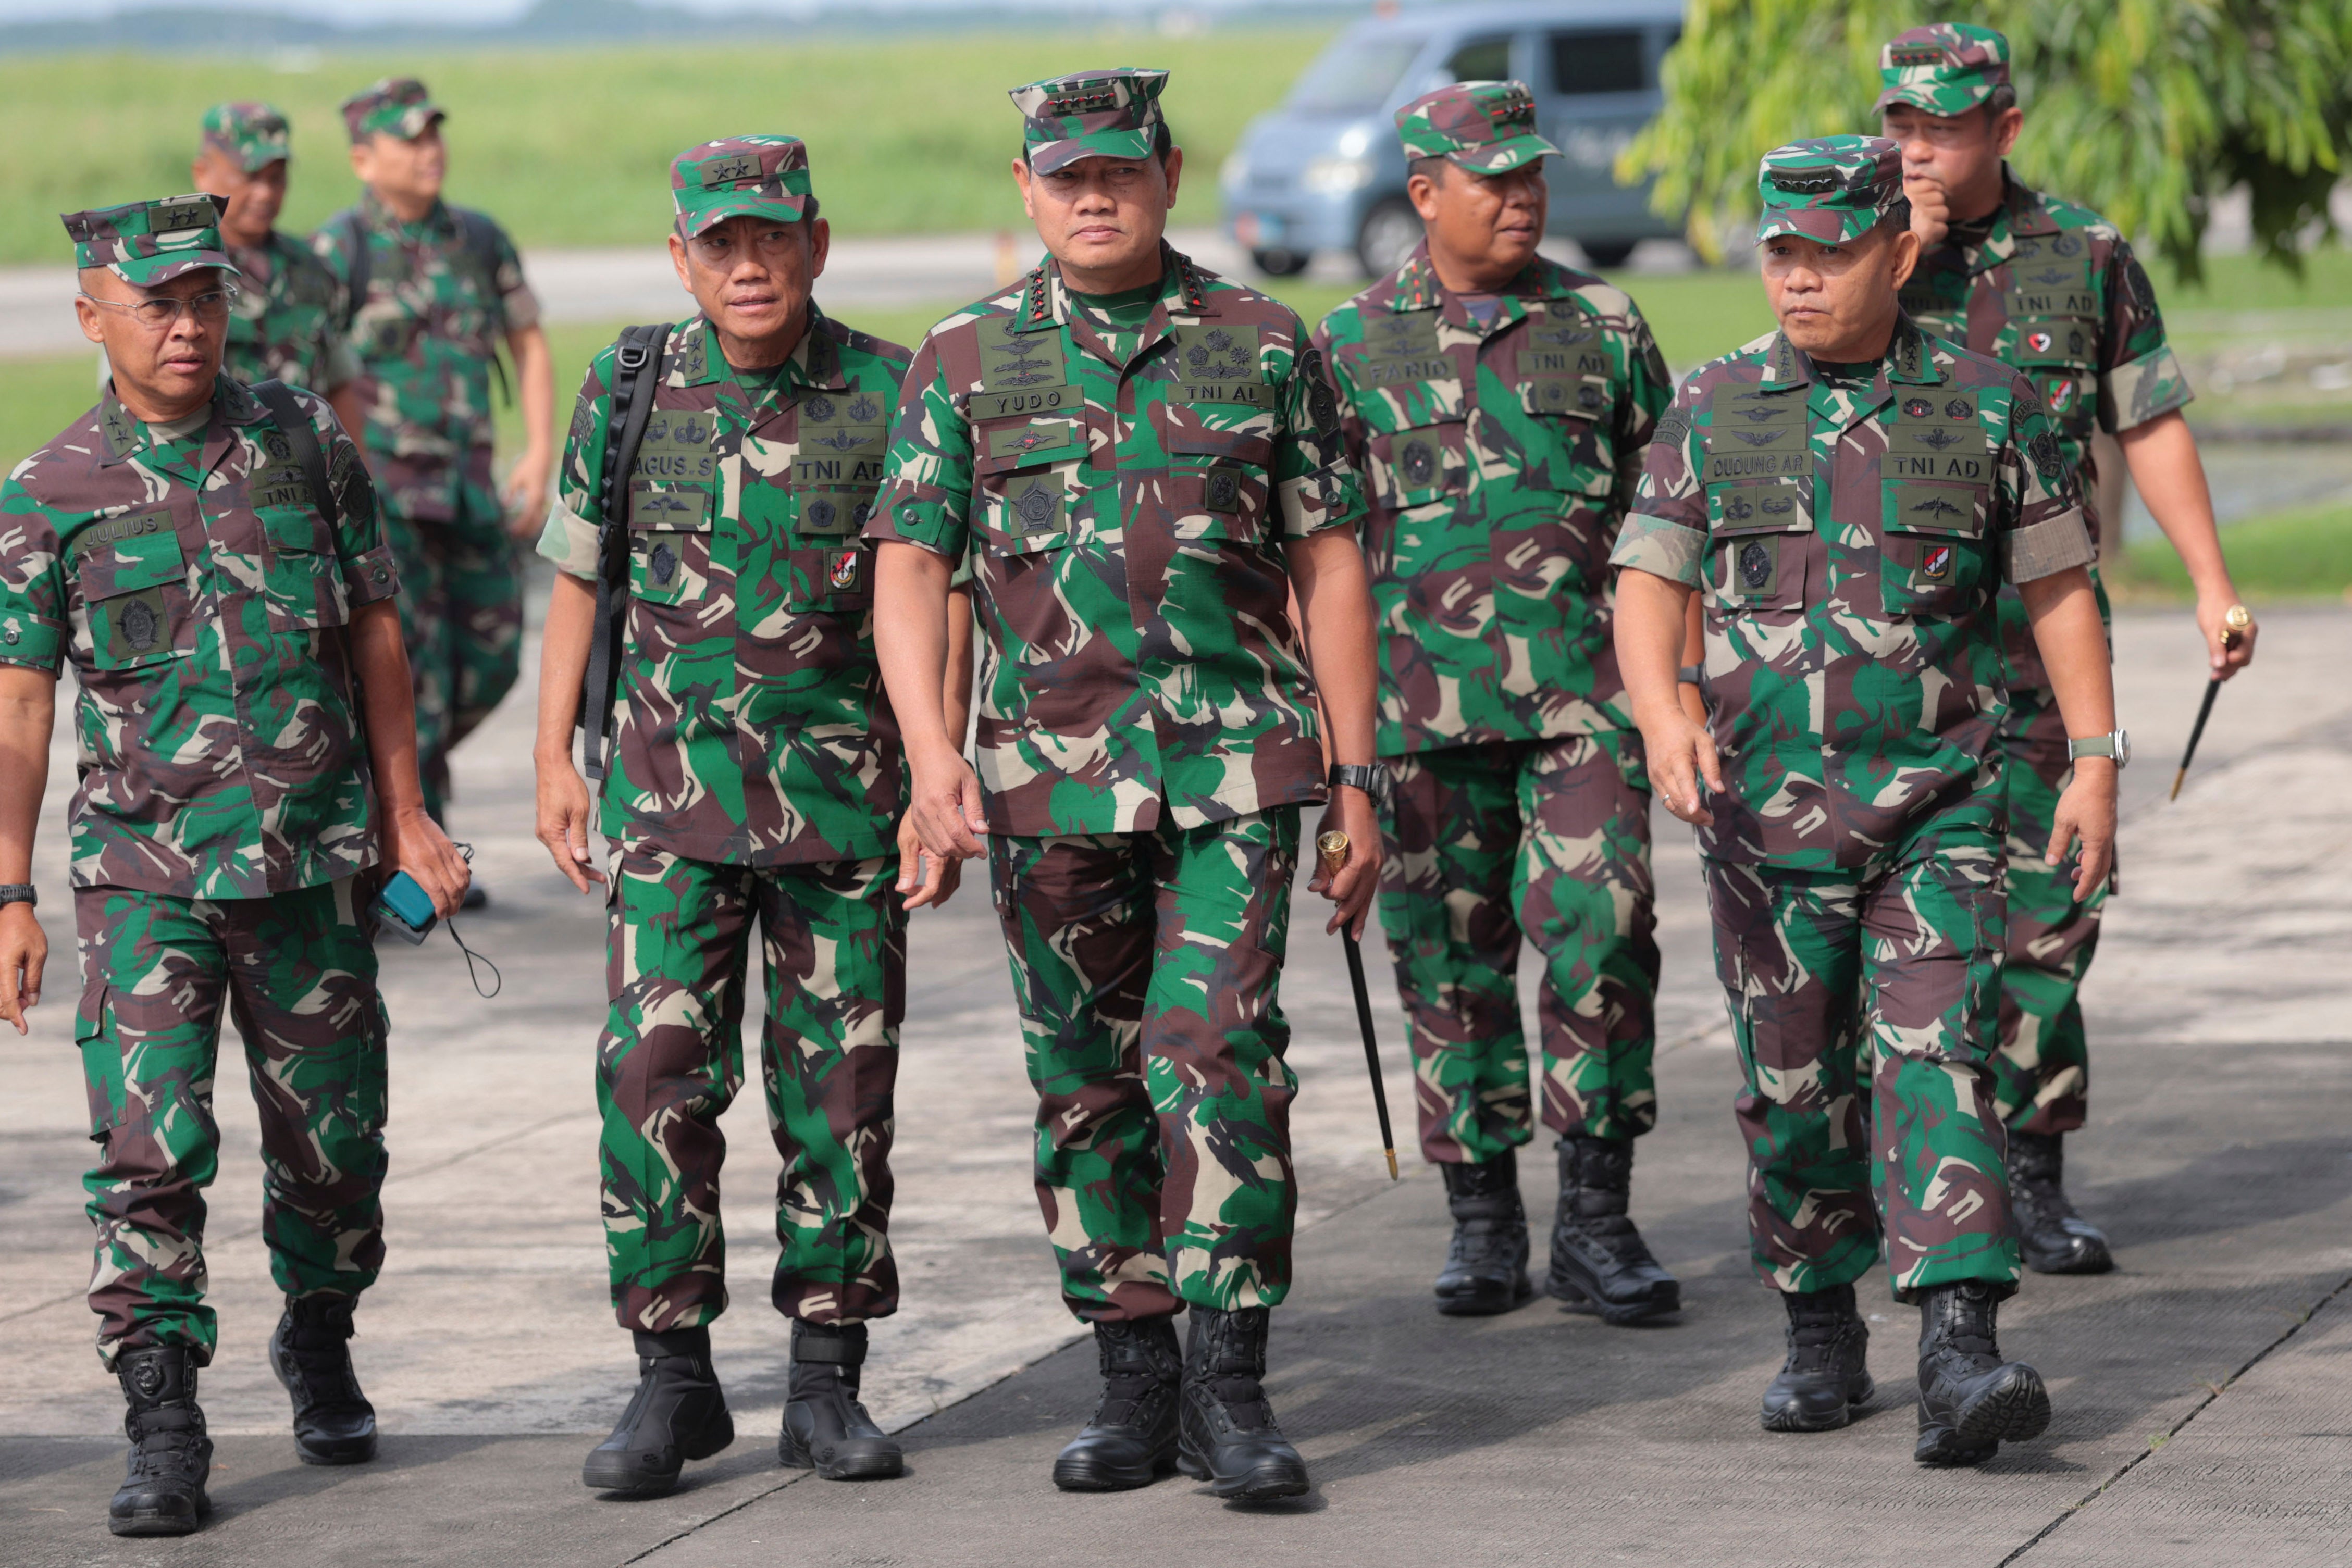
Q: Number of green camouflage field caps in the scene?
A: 8